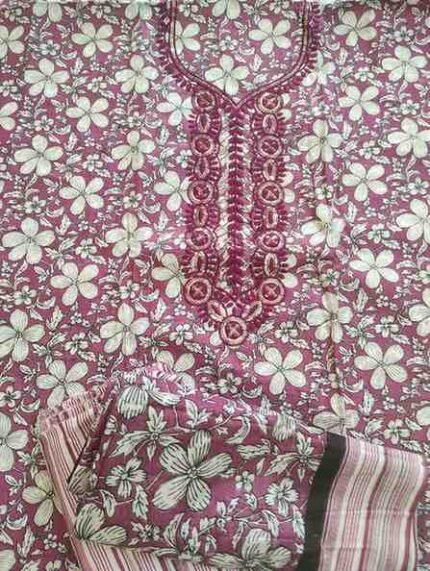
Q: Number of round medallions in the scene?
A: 11